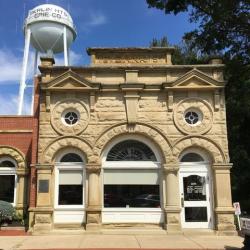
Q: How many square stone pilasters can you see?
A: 2